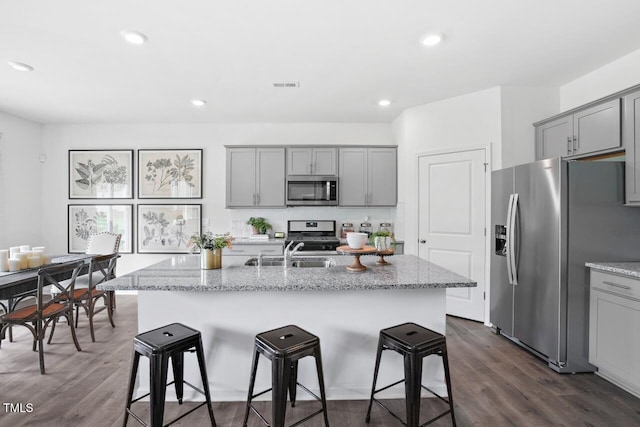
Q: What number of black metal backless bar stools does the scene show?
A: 3